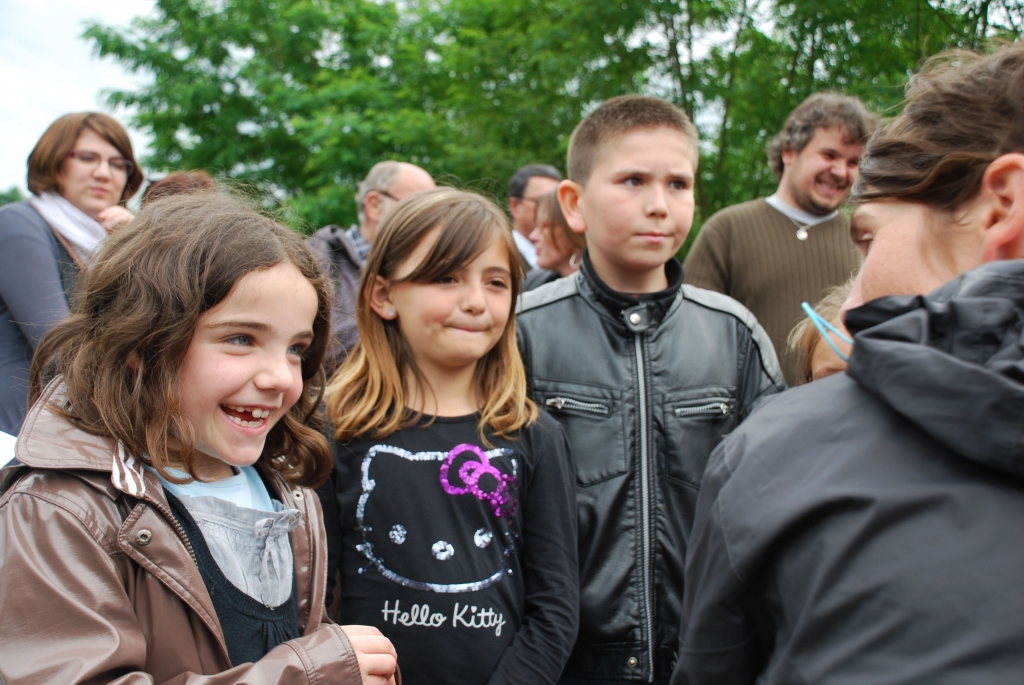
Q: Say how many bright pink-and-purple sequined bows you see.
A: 1